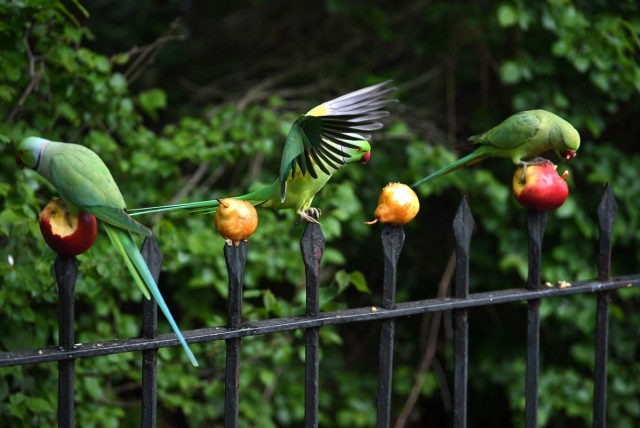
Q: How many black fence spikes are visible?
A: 8